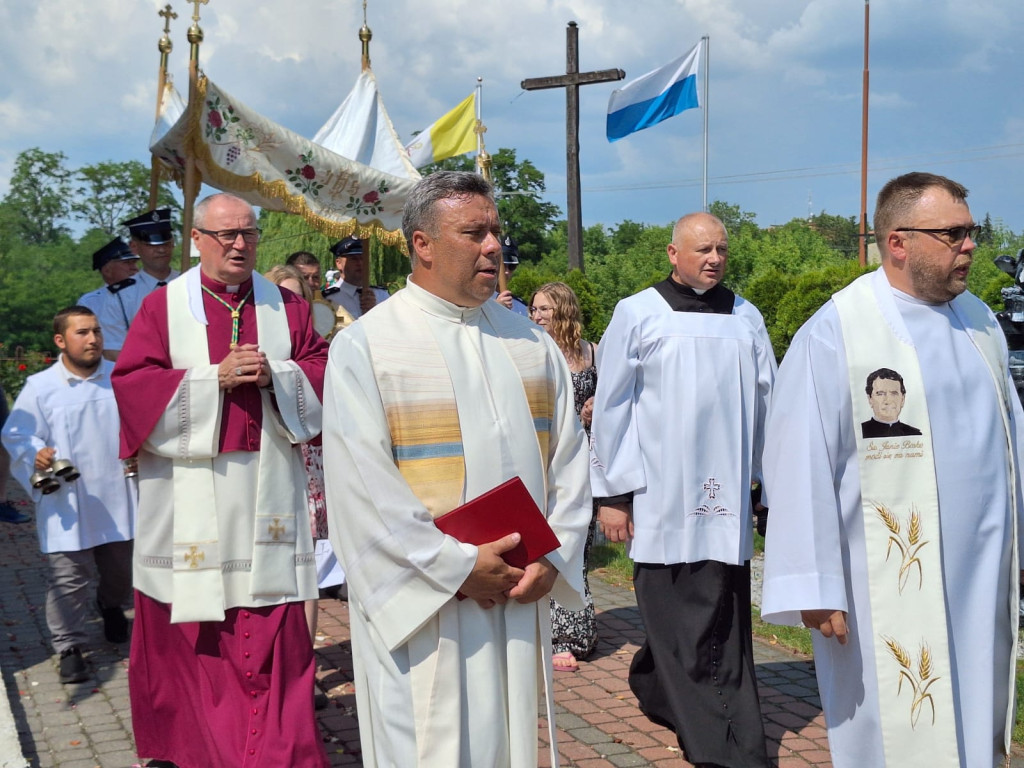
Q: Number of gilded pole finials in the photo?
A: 4